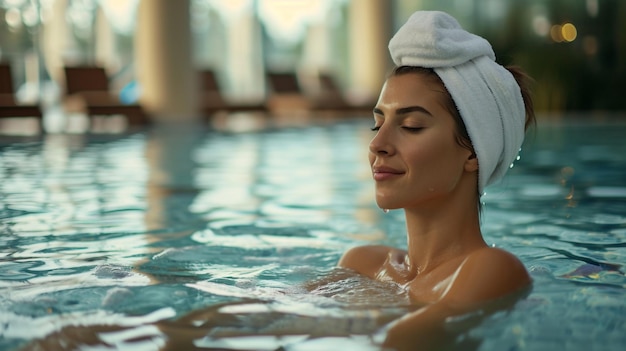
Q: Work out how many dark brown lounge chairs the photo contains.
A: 5